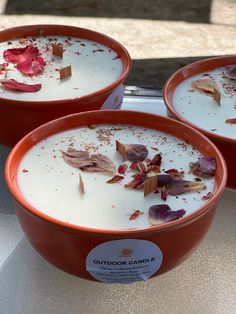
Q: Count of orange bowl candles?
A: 3